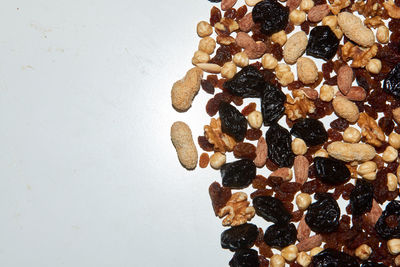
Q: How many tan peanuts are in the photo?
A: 7